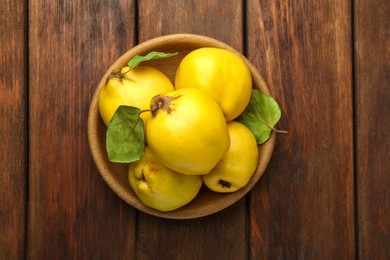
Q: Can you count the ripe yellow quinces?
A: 5